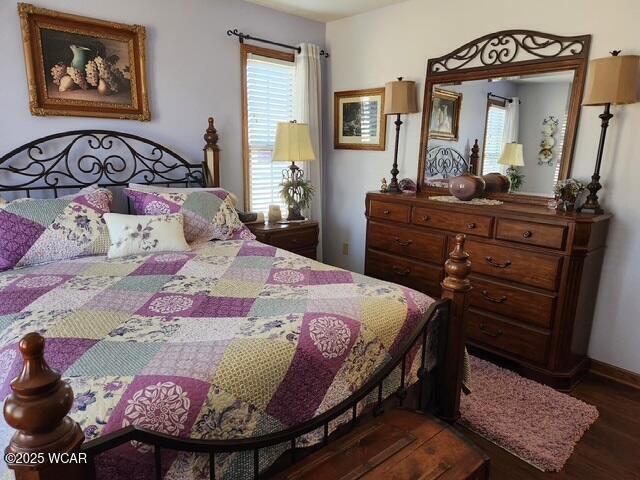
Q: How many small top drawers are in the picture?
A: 3